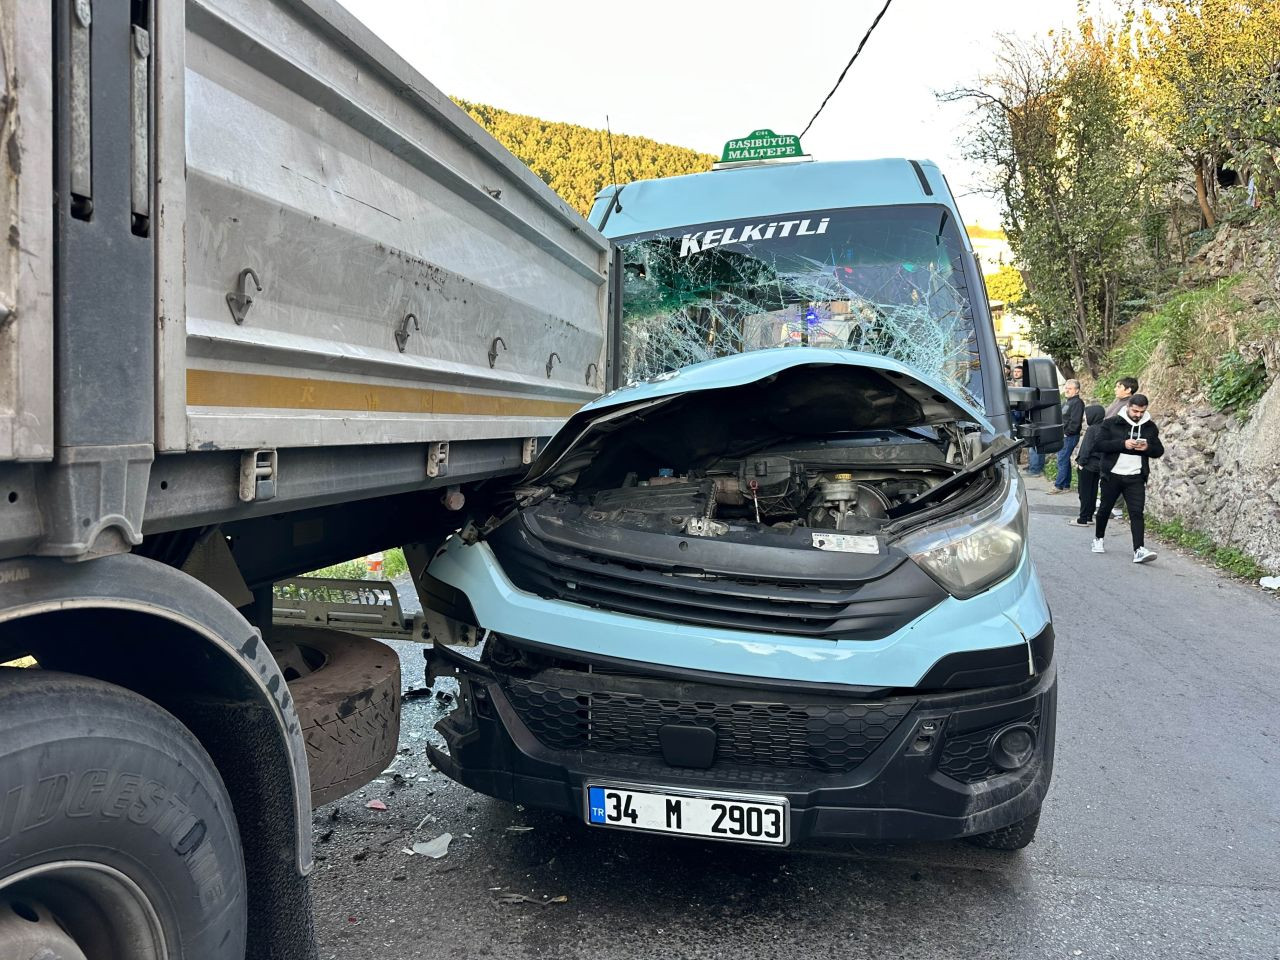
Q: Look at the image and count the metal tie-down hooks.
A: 5